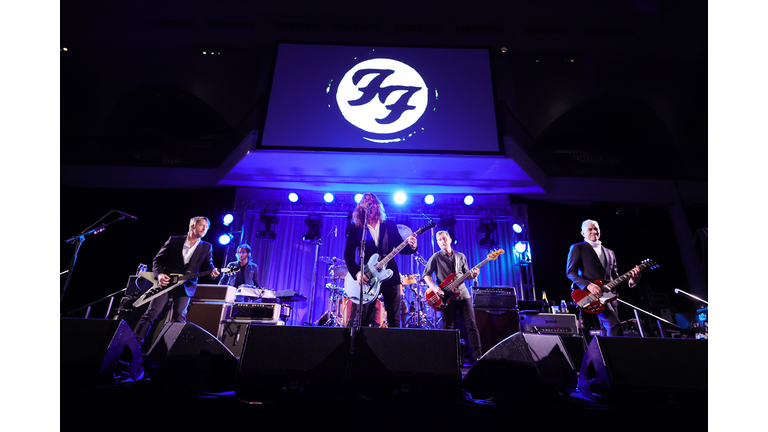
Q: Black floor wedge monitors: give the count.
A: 6